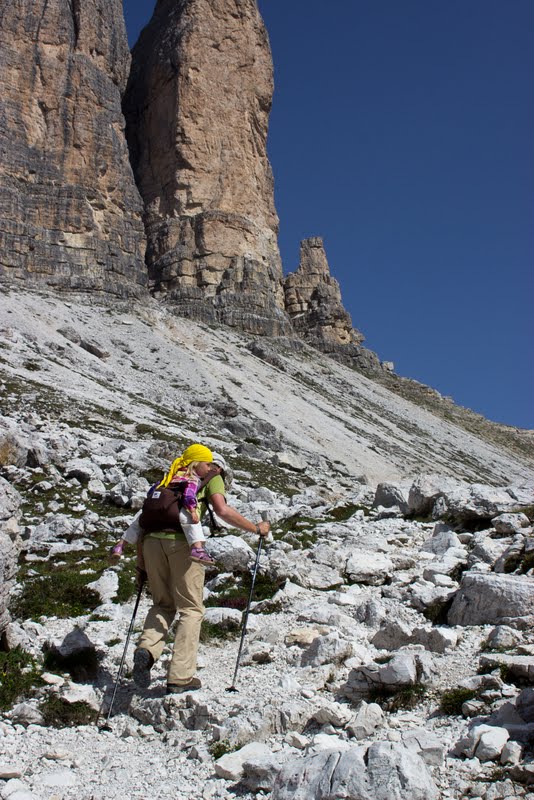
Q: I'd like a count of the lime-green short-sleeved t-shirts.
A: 1